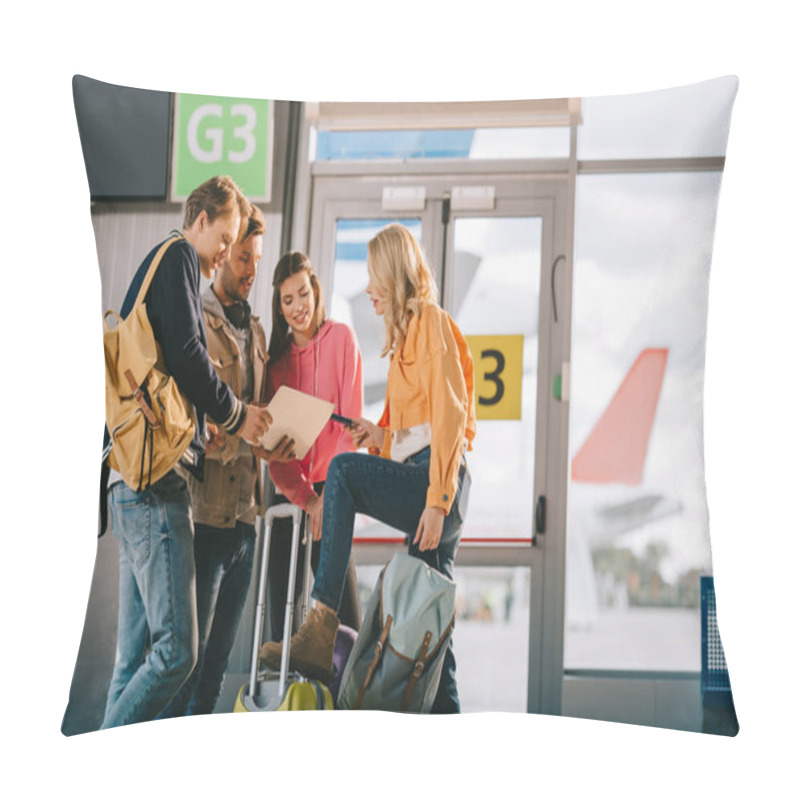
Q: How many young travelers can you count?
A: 4